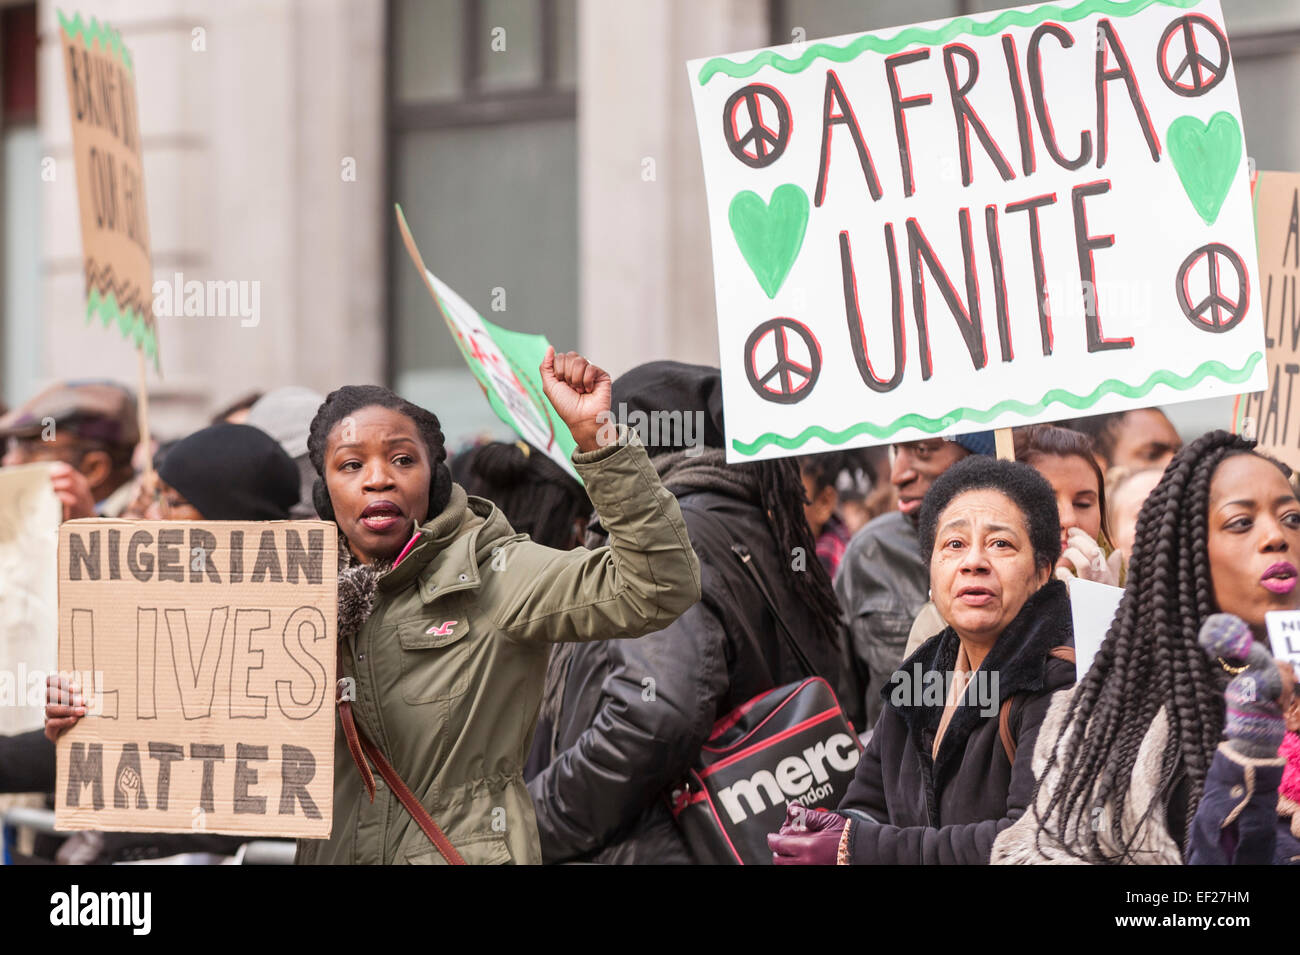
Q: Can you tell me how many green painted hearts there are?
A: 2